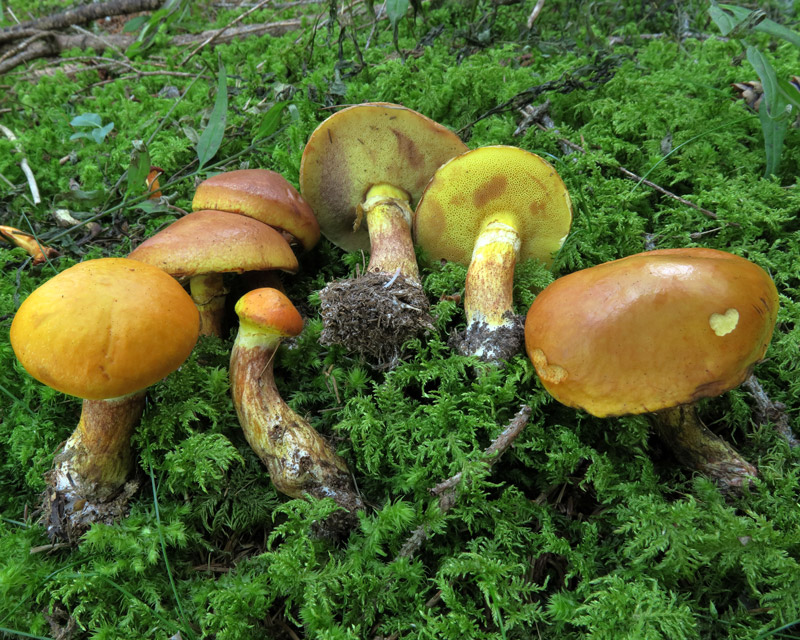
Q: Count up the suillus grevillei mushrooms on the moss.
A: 7